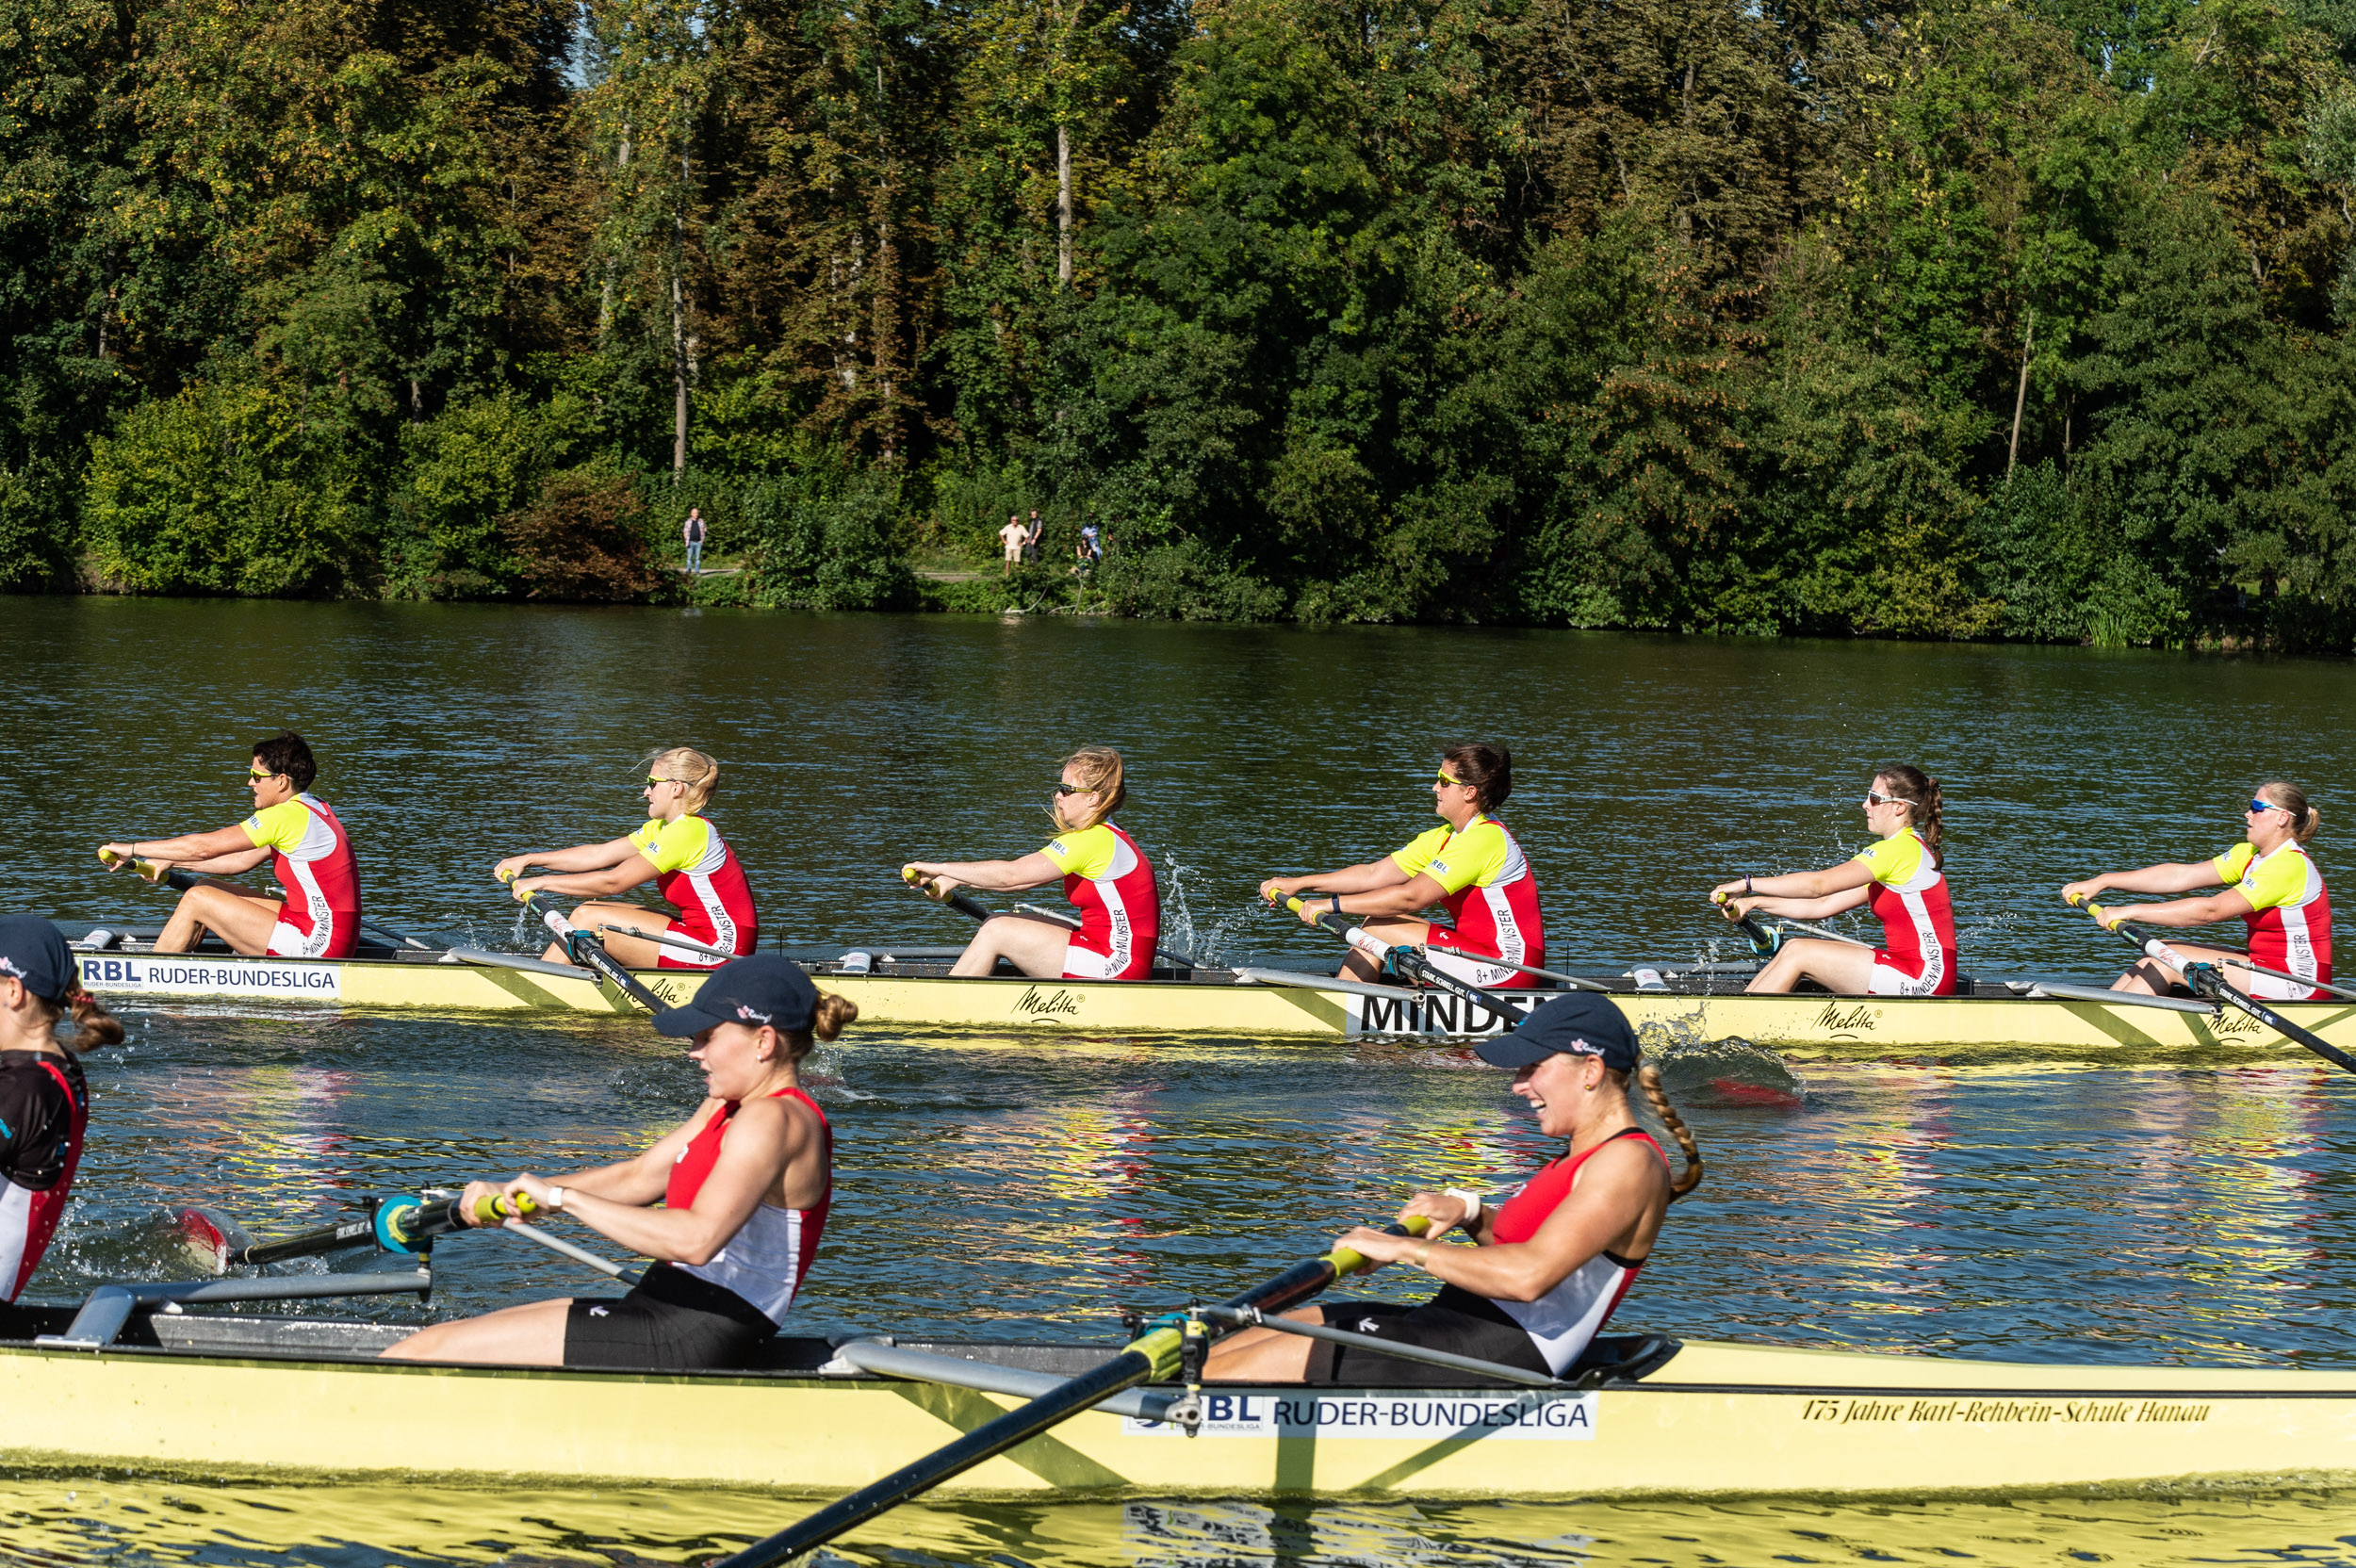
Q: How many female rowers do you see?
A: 9